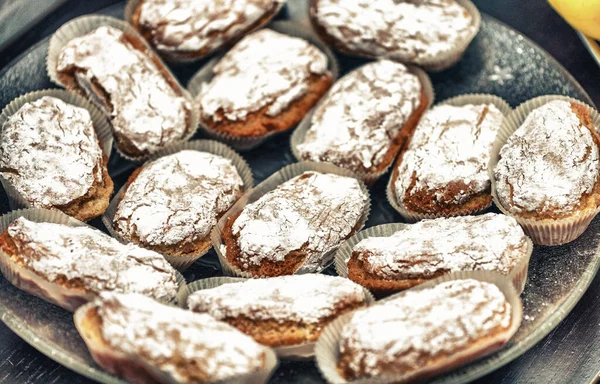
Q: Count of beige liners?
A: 15